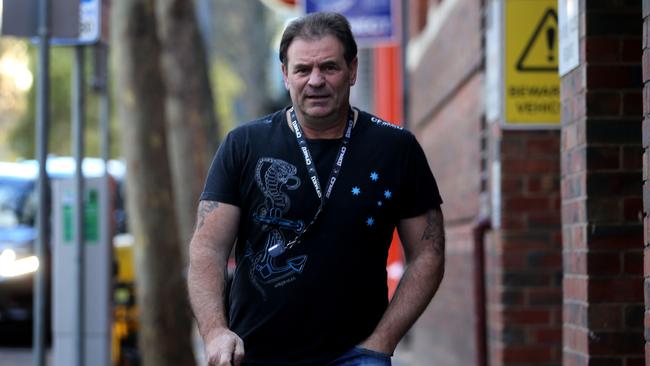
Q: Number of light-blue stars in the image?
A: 5